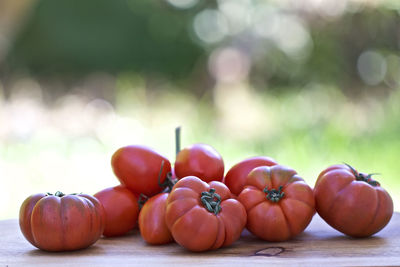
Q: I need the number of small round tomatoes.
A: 5